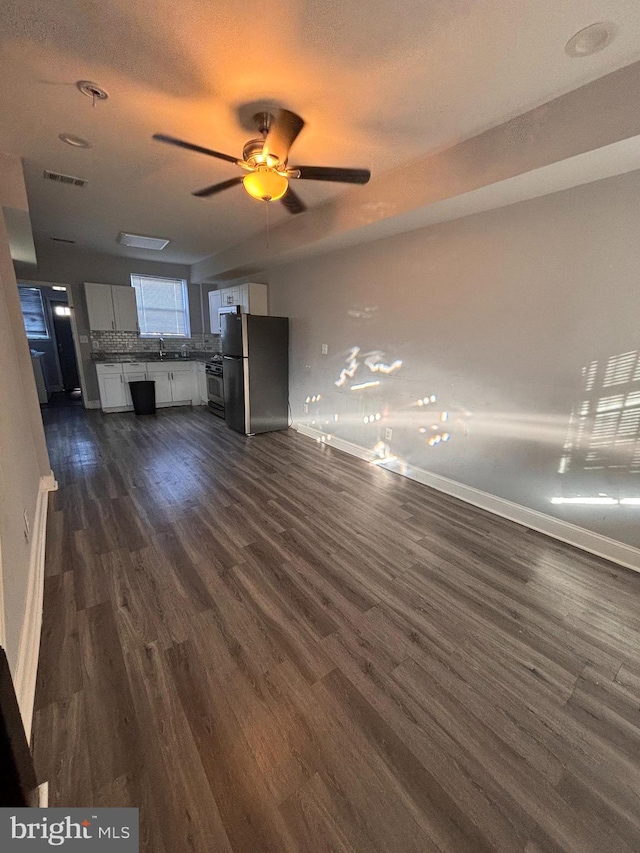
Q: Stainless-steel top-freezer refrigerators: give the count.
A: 1